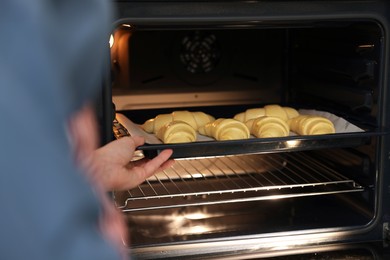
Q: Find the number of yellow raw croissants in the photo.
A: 6